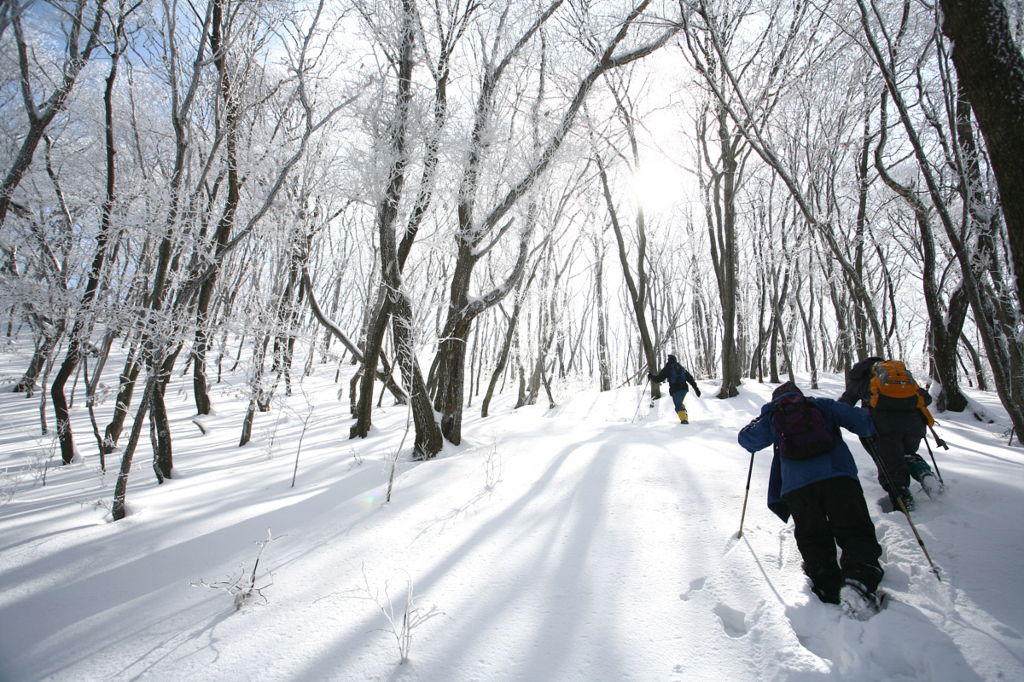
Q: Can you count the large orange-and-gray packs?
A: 1